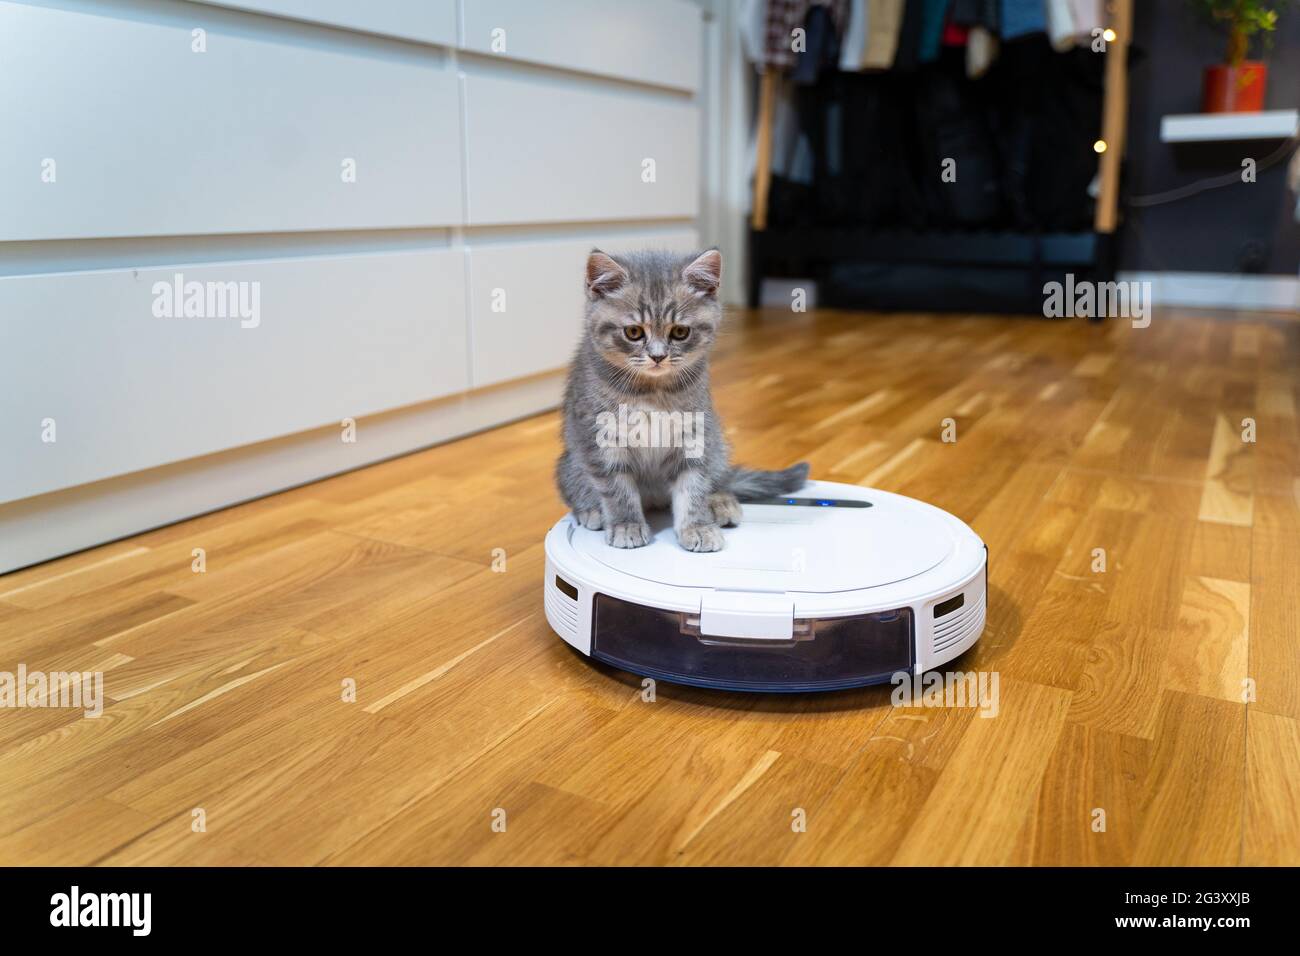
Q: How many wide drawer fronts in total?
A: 6